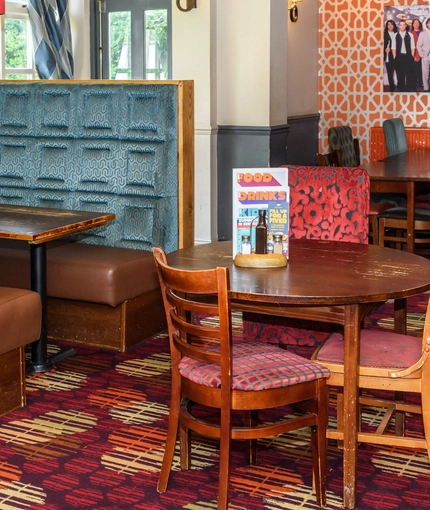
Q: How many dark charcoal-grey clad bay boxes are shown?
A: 0